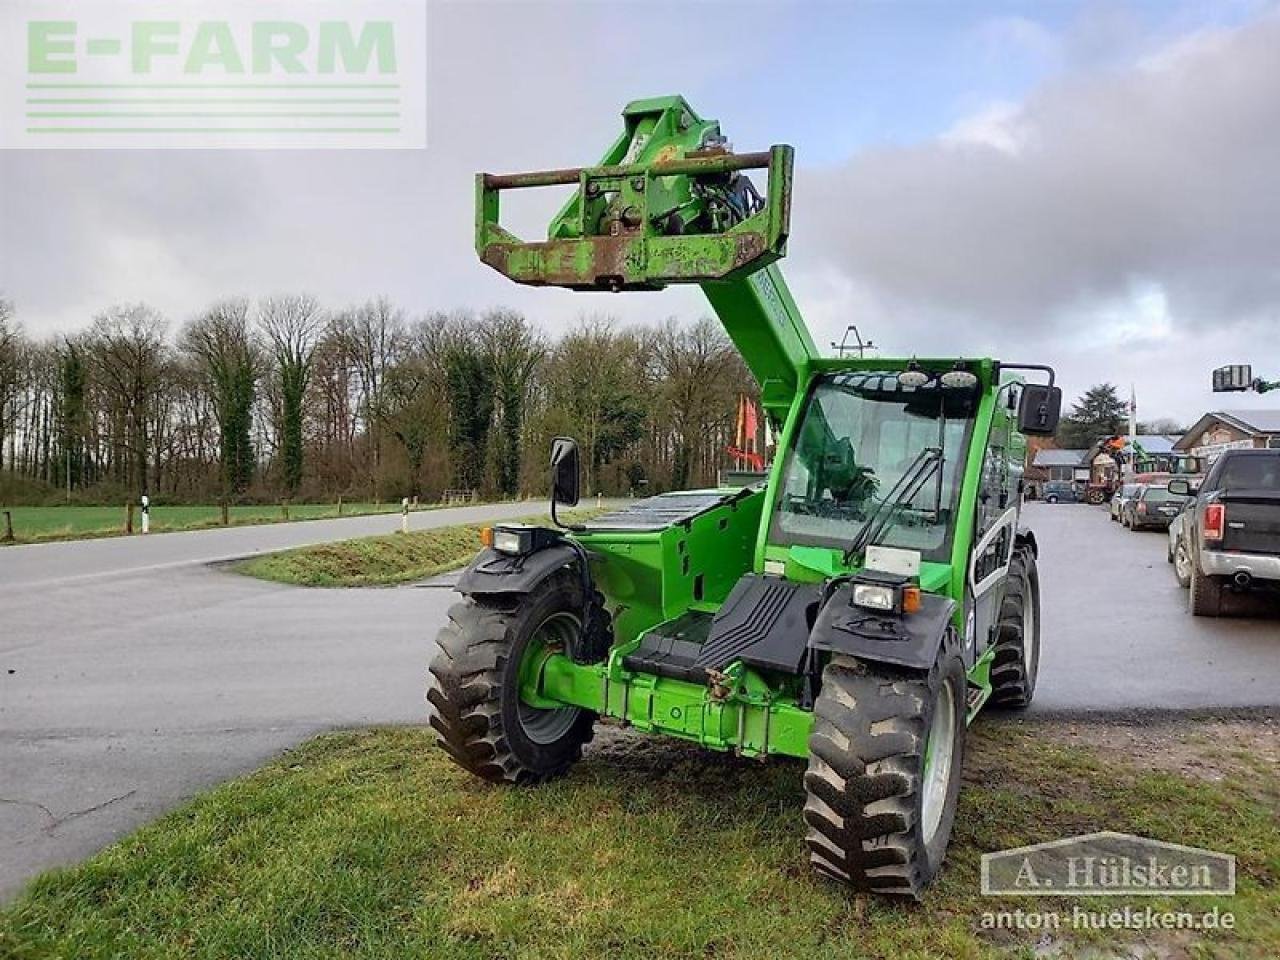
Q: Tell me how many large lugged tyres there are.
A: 3